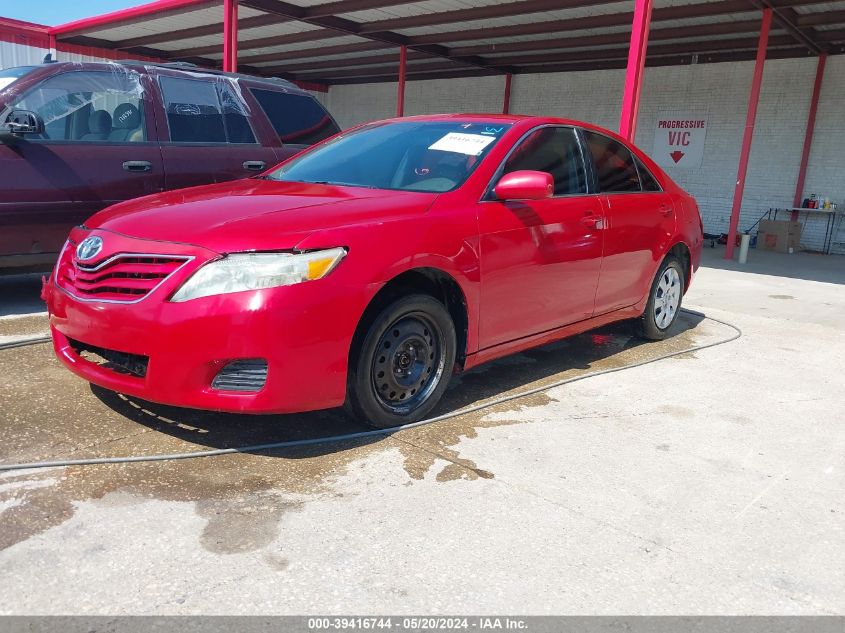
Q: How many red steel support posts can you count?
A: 6